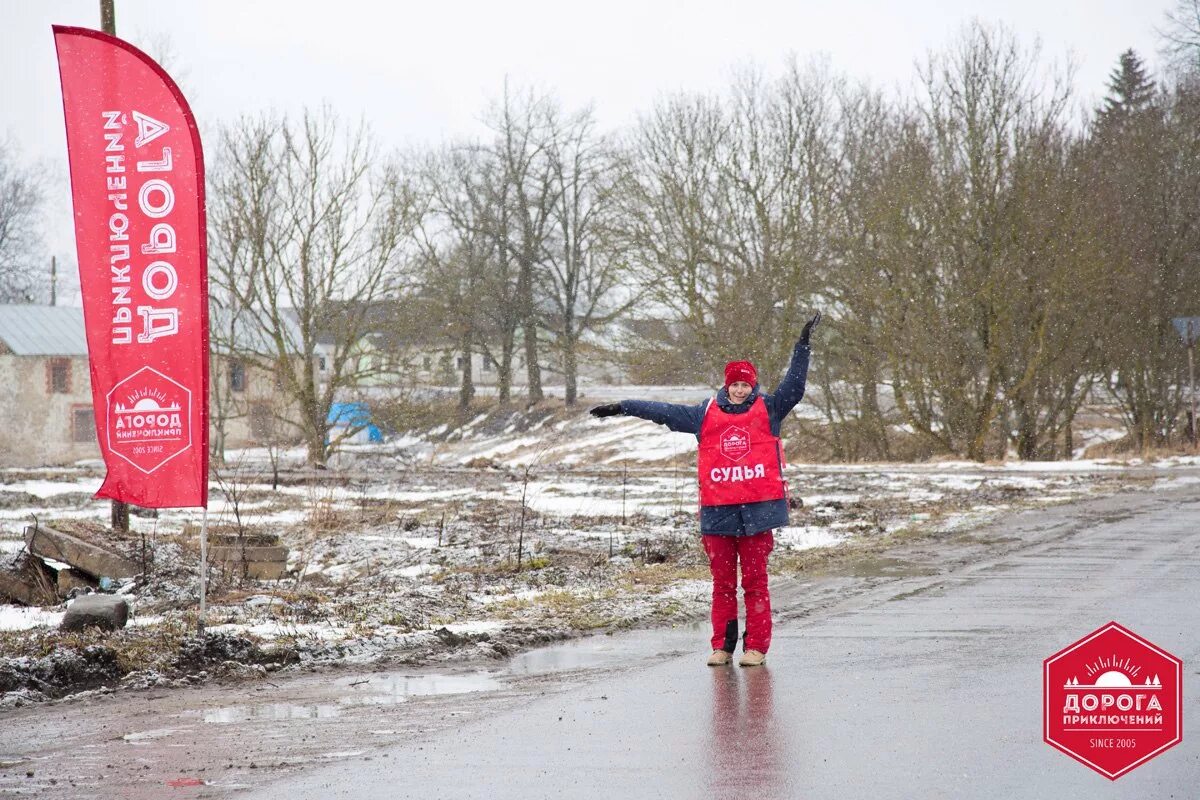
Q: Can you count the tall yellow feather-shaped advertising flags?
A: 0